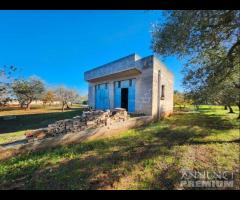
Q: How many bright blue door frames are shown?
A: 2